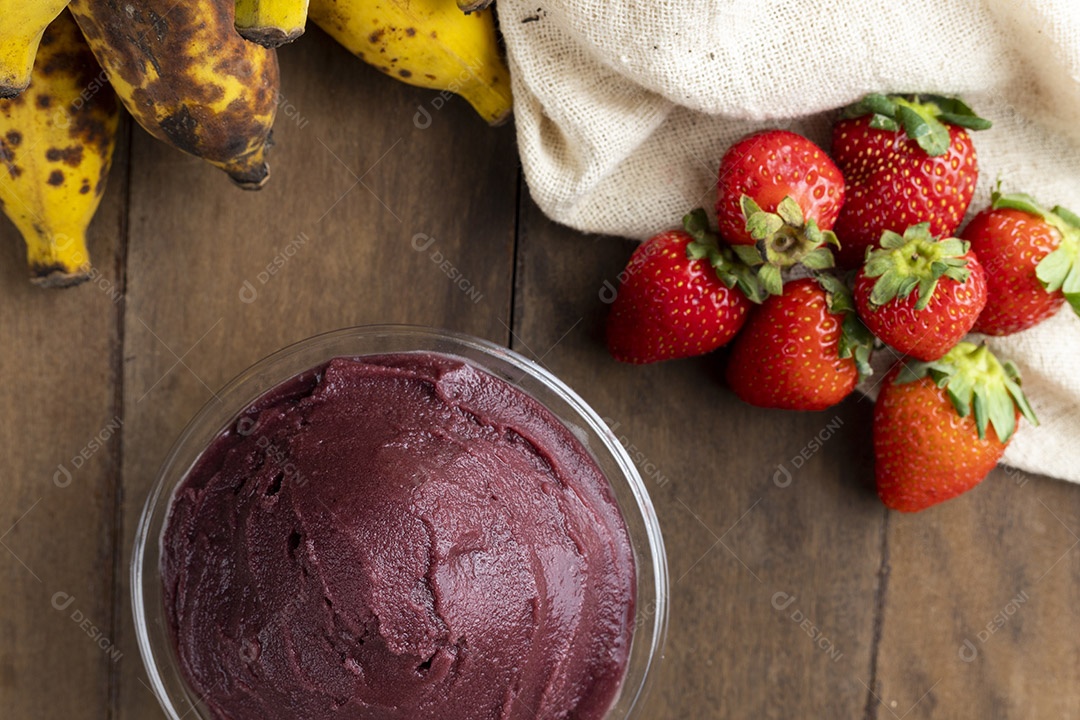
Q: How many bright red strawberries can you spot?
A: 7